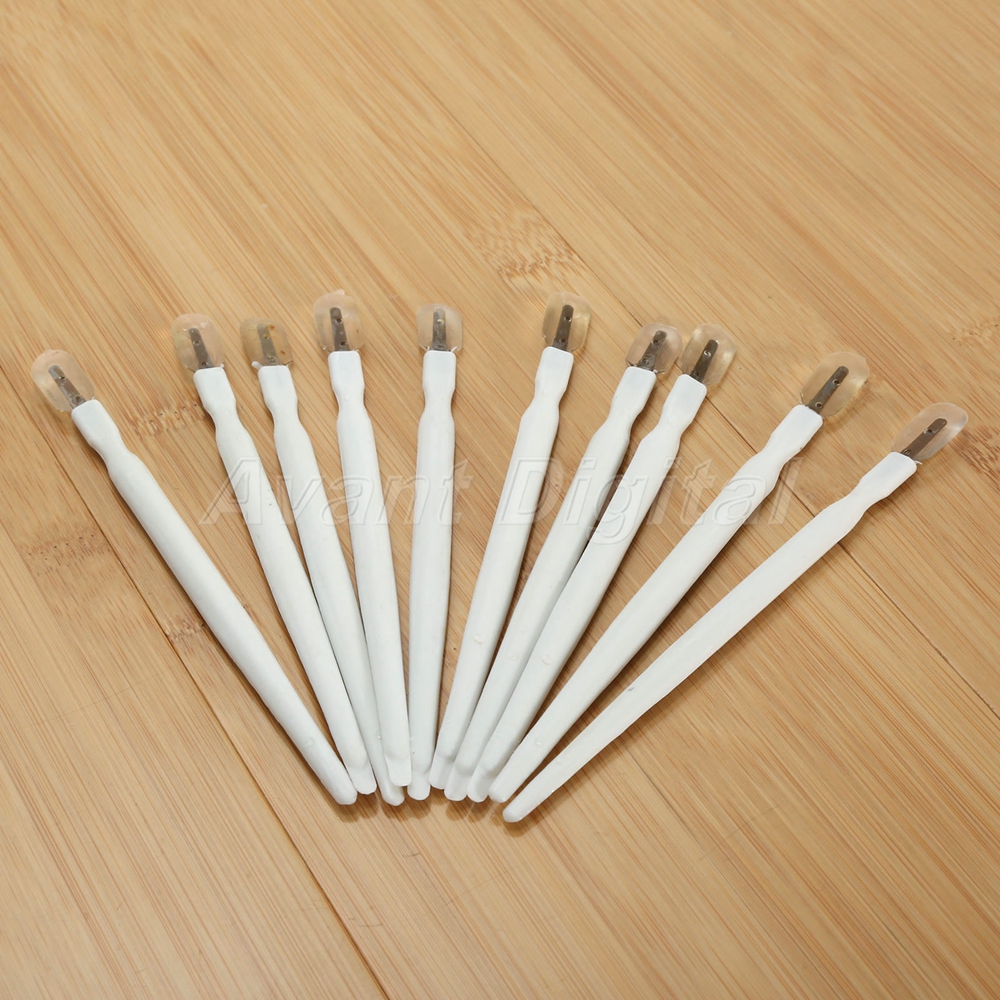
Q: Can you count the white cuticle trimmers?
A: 10